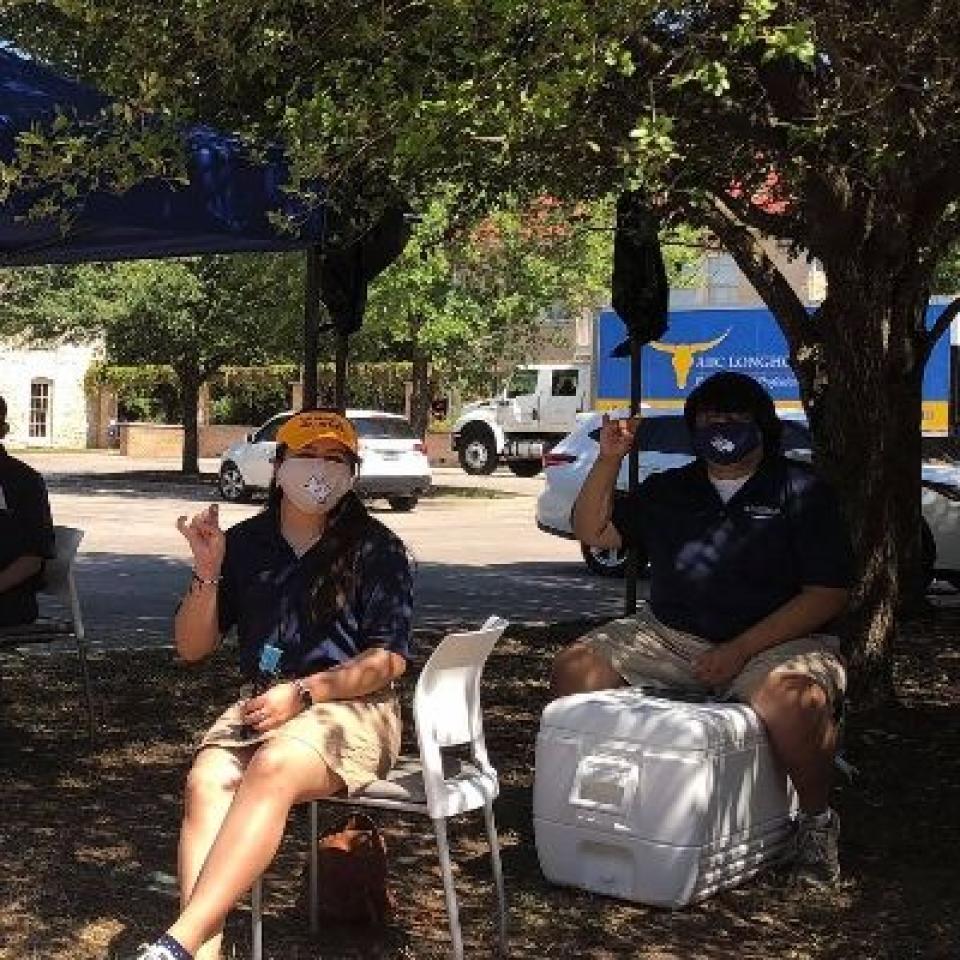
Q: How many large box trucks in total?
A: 1